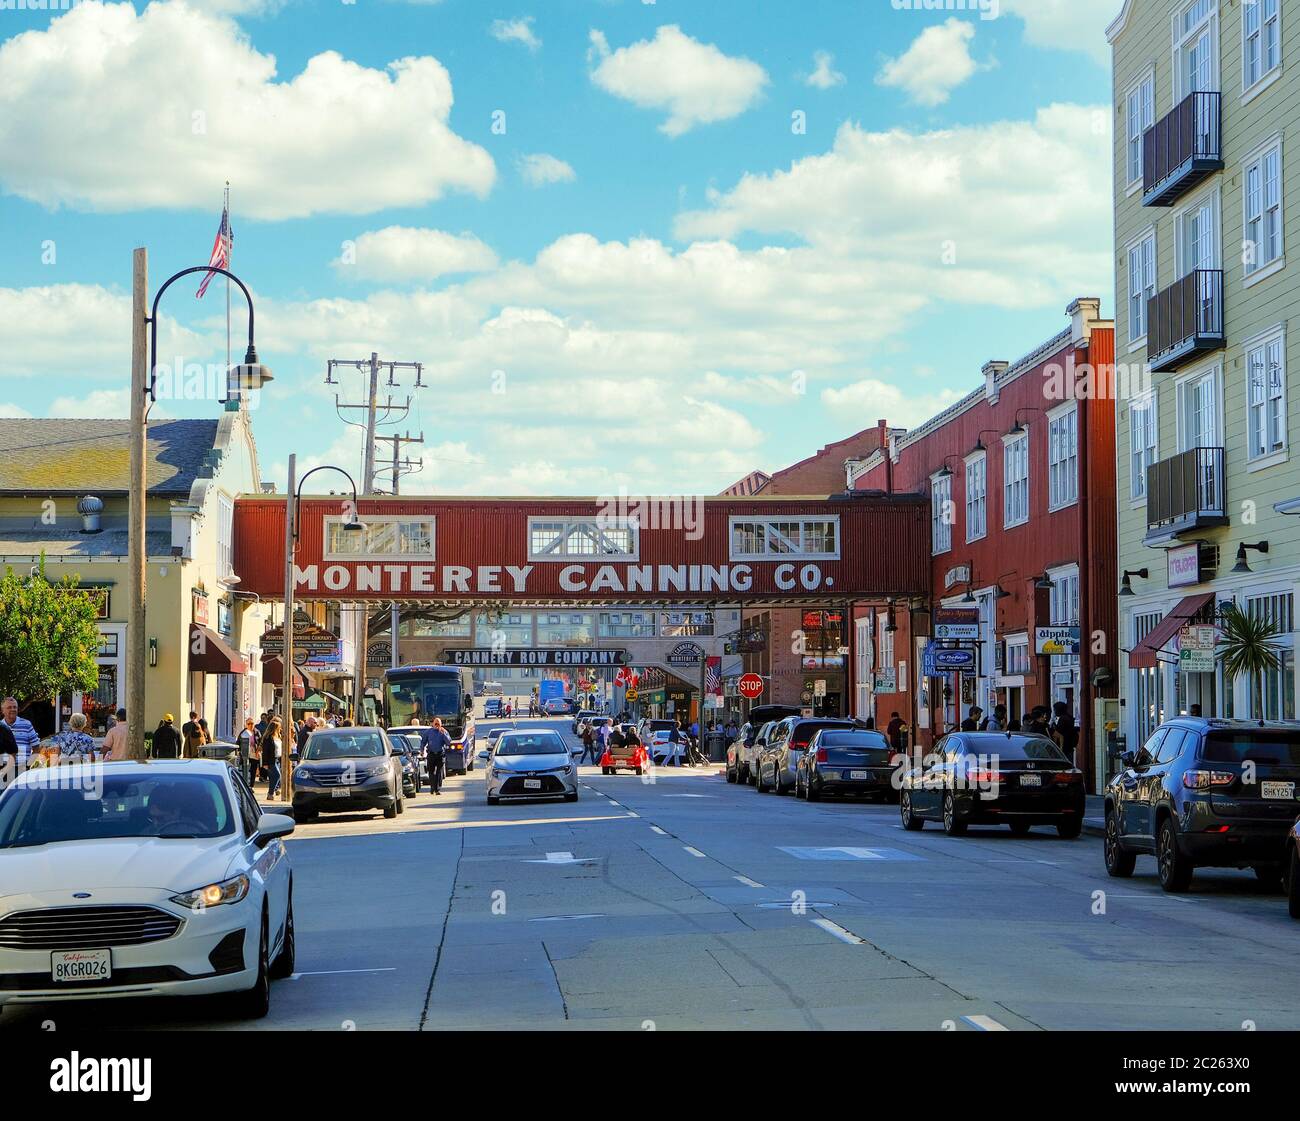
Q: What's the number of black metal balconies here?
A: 3